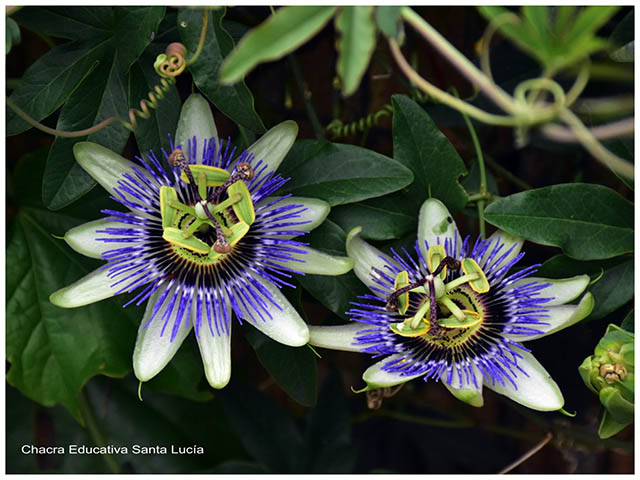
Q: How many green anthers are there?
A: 10